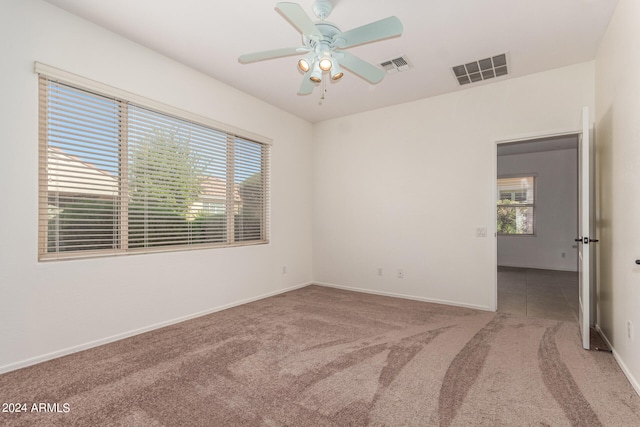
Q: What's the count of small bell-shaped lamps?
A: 4